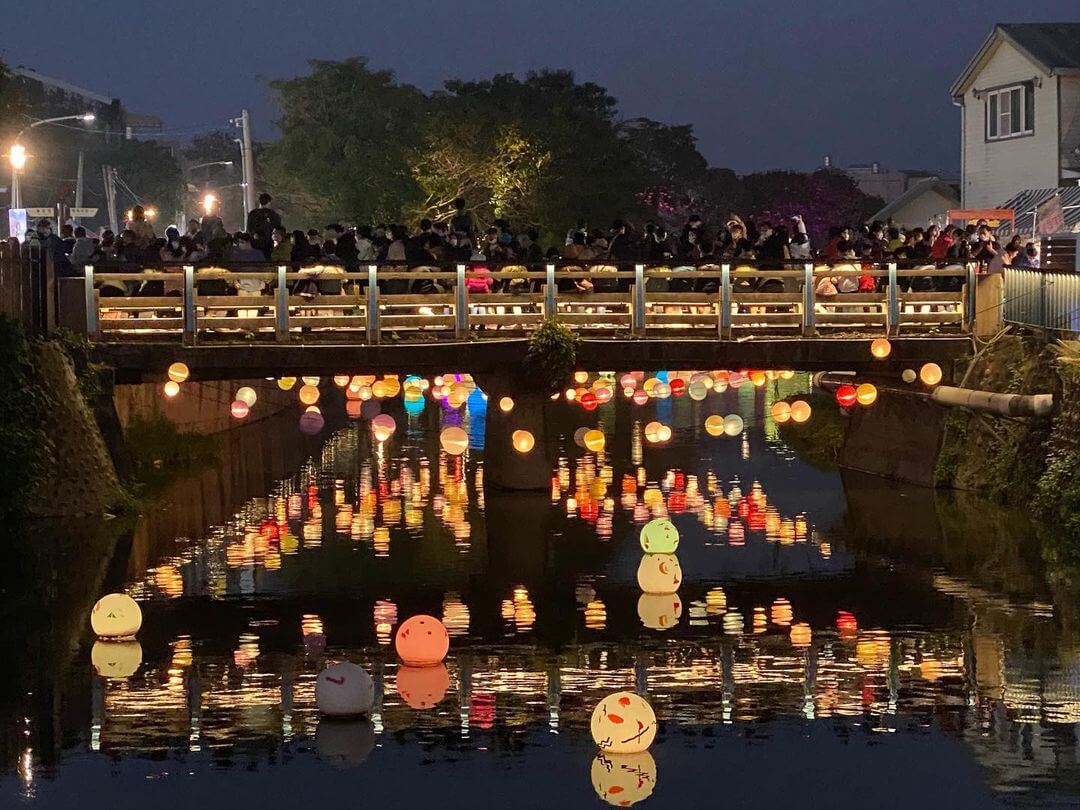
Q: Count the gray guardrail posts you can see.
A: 11